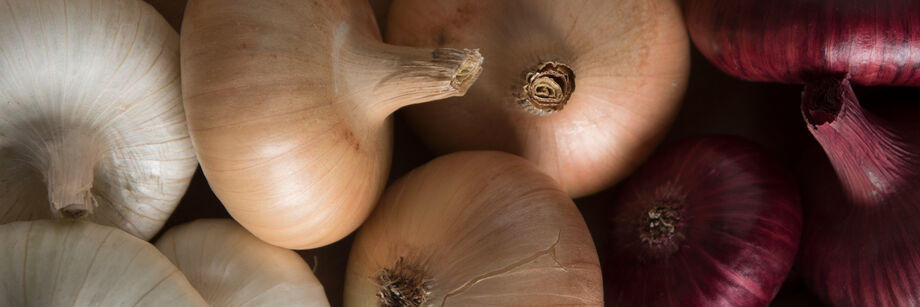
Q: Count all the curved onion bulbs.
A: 9